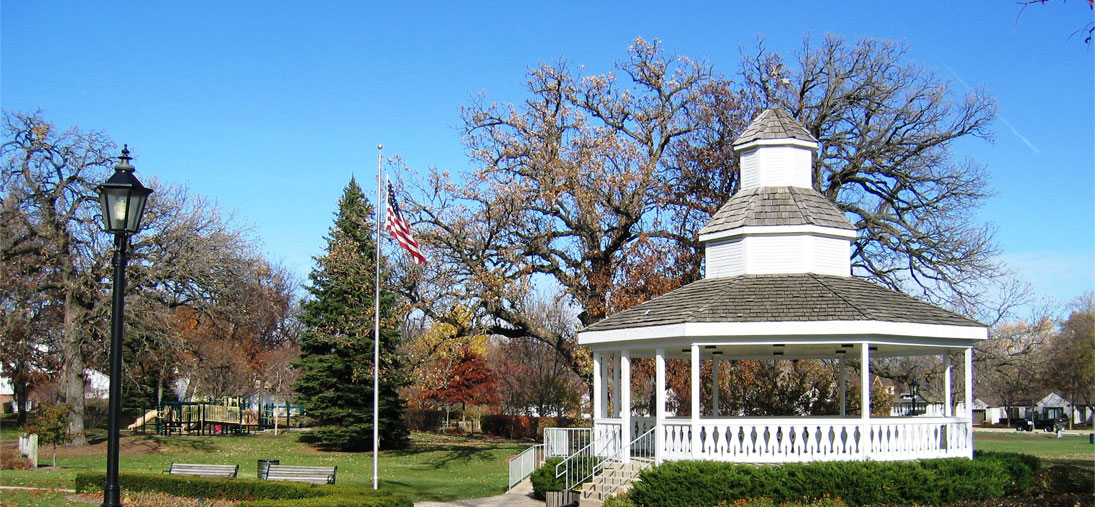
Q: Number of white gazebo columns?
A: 11